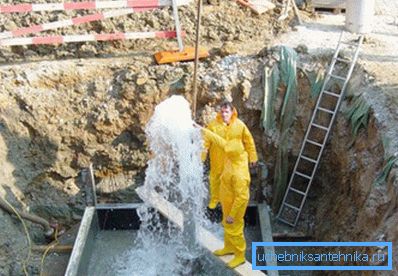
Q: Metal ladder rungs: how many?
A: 12